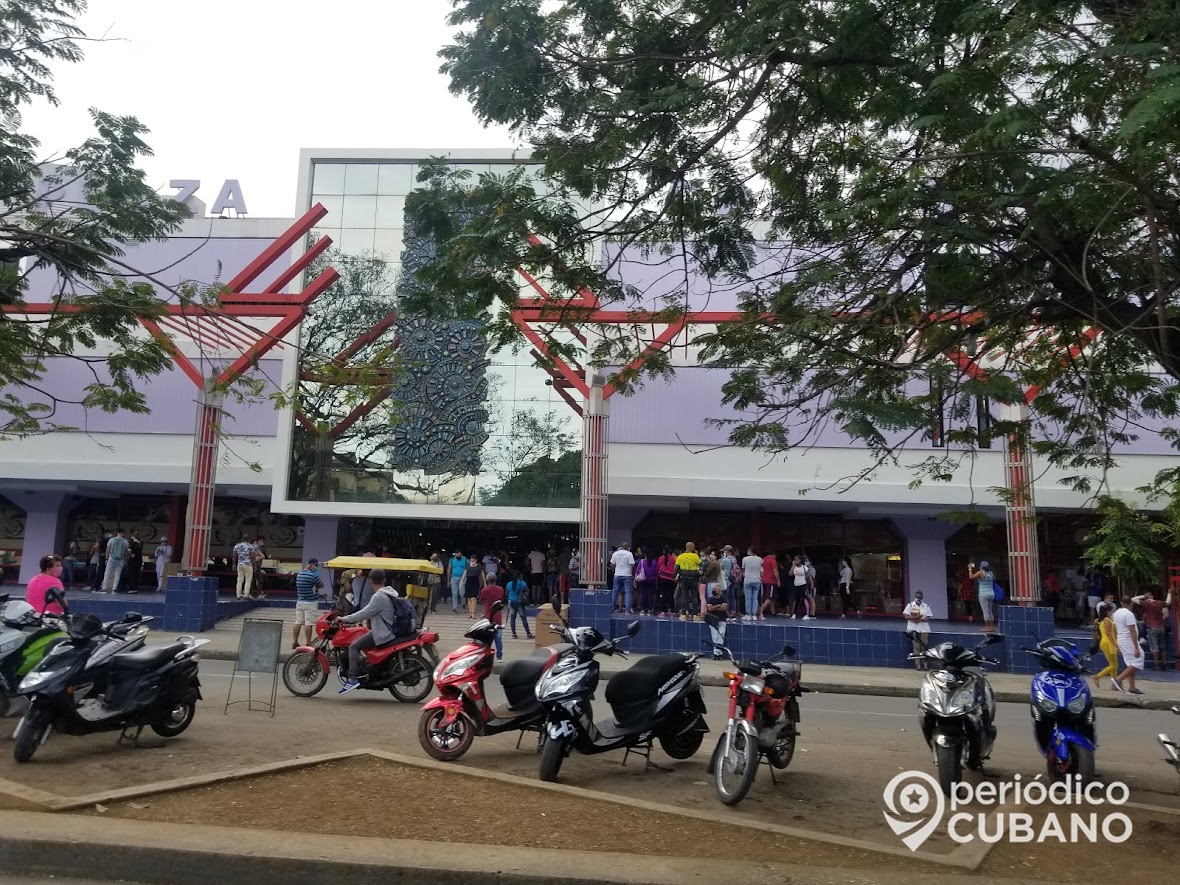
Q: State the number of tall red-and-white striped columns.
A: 3